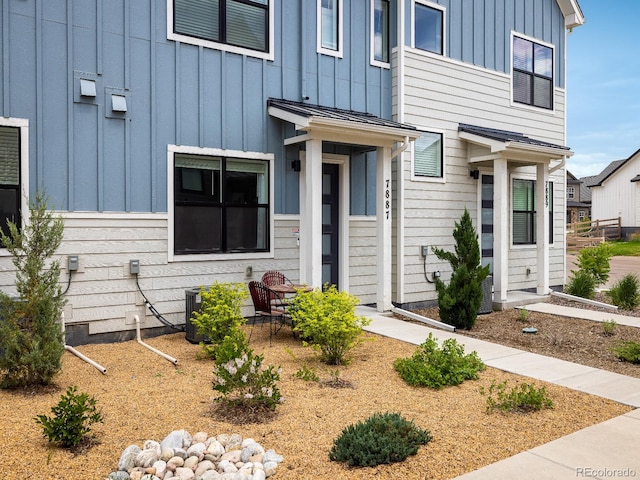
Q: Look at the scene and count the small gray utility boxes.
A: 3